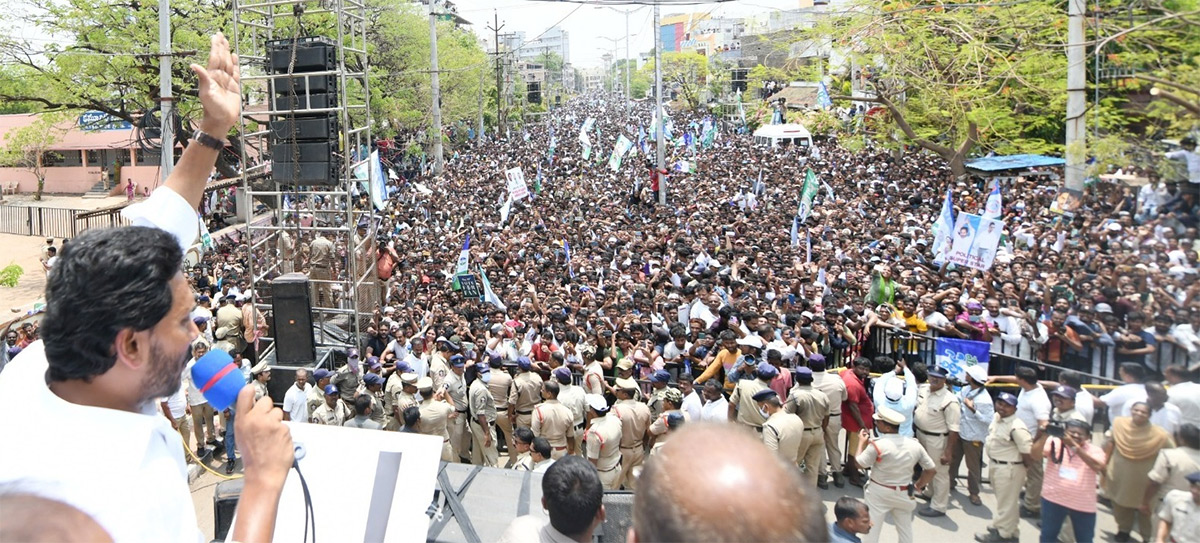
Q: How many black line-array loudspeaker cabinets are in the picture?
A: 6